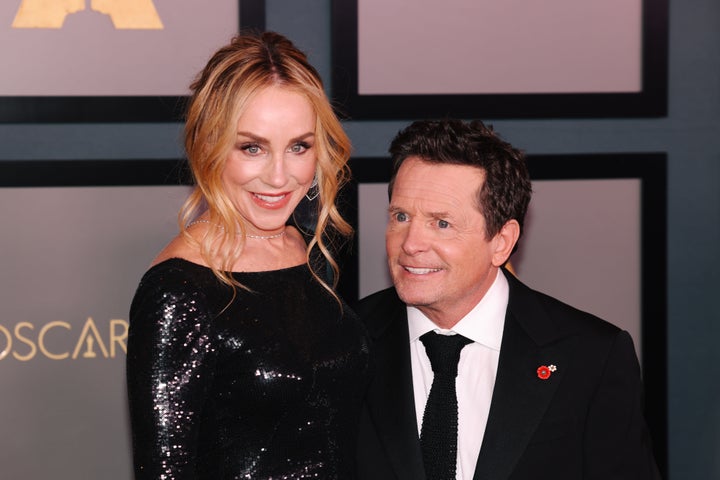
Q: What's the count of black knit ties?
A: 1